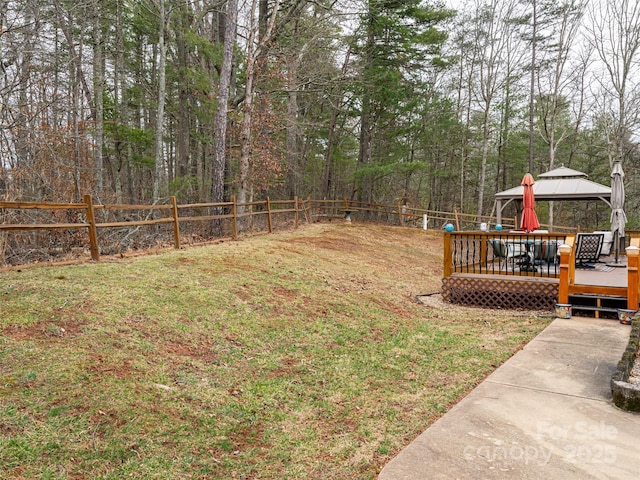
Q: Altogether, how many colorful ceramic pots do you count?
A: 2